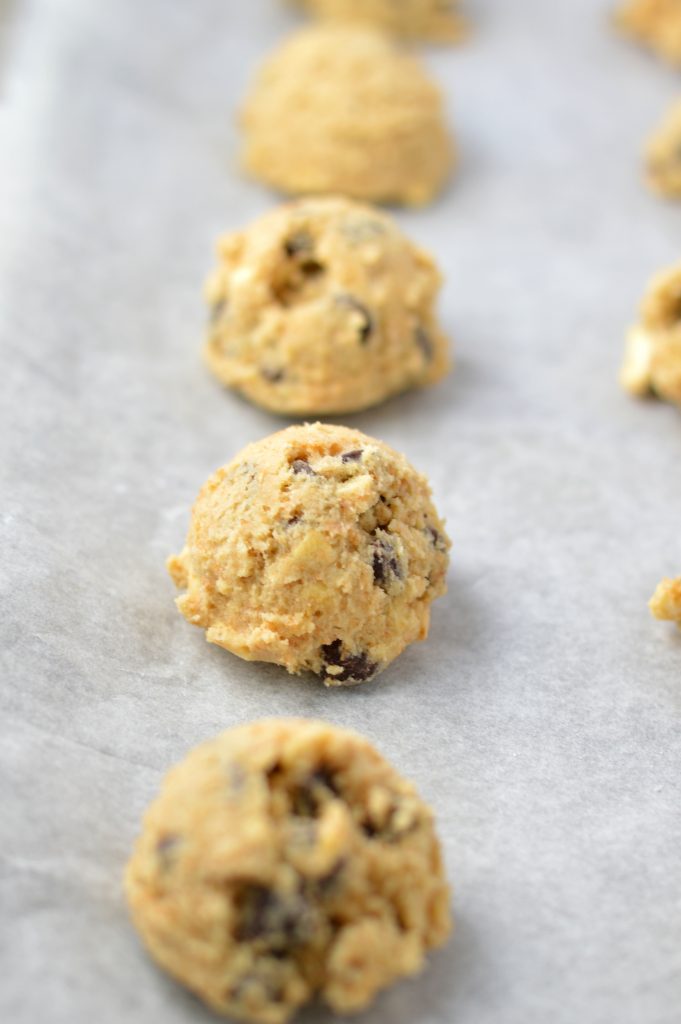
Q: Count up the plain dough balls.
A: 1